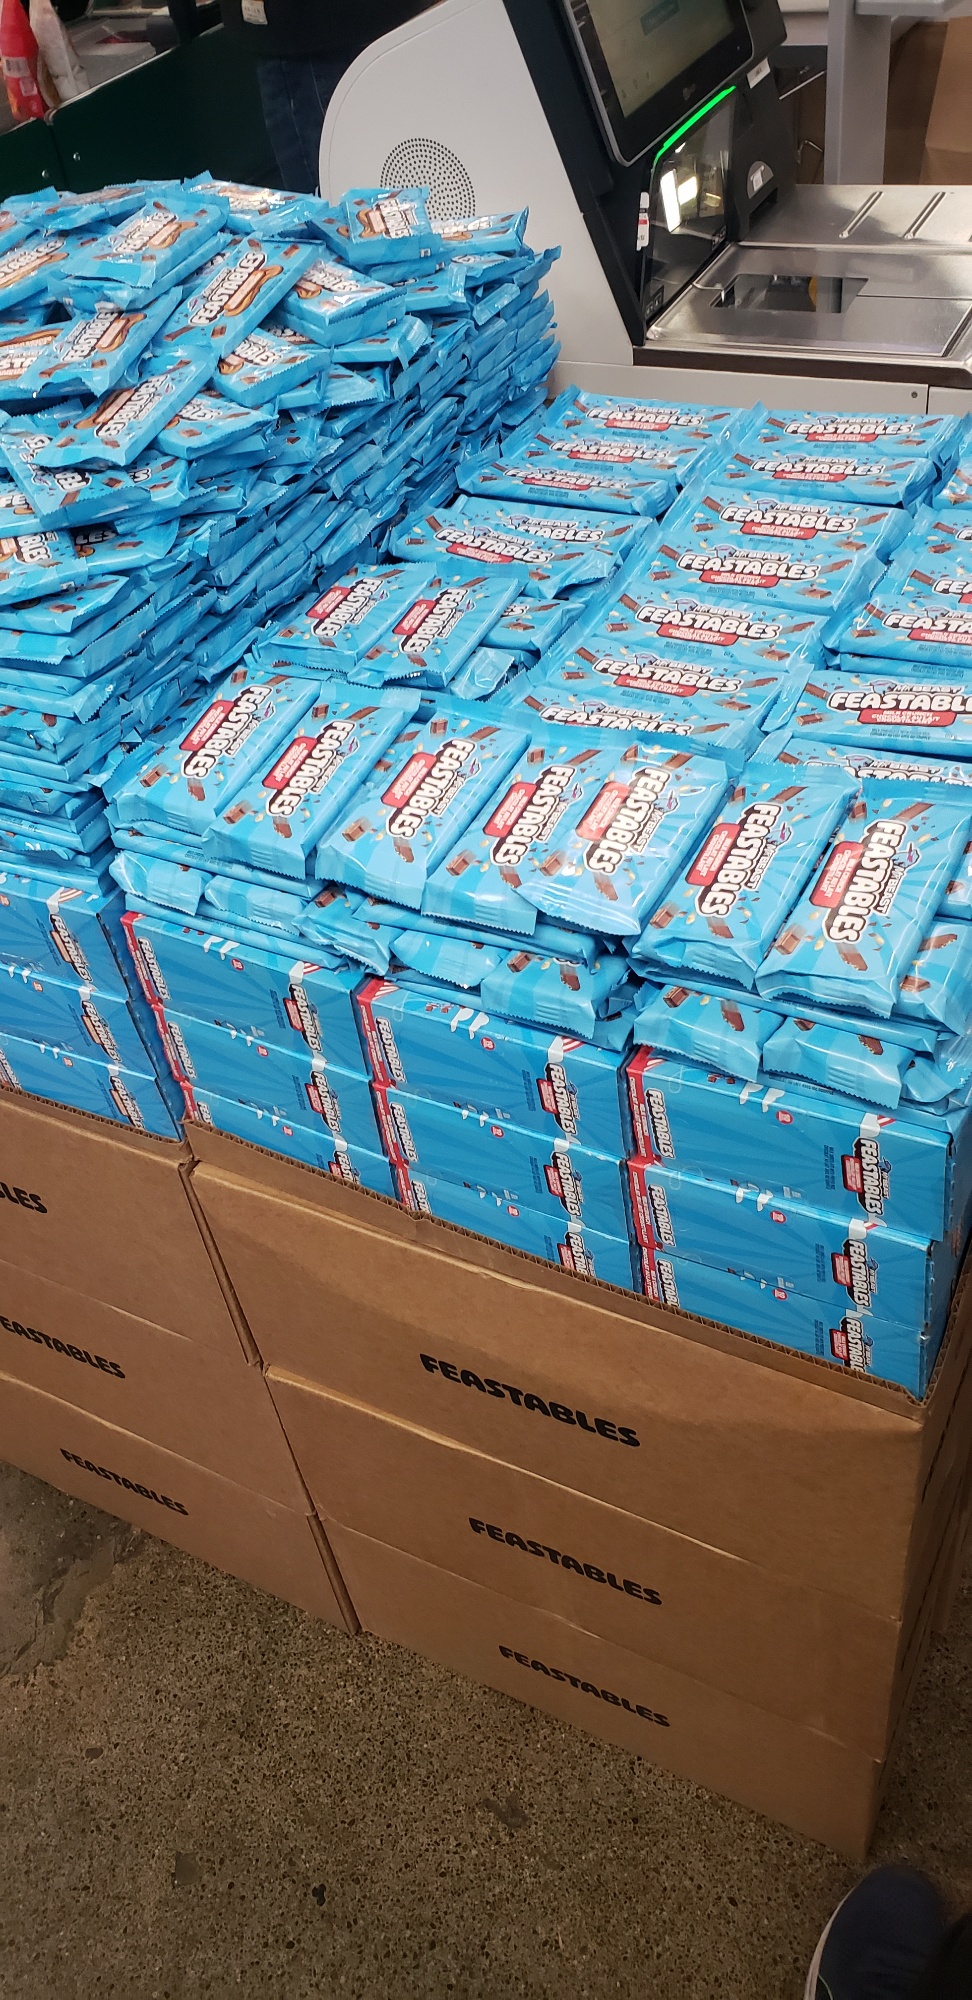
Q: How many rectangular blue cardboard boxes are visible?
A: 12